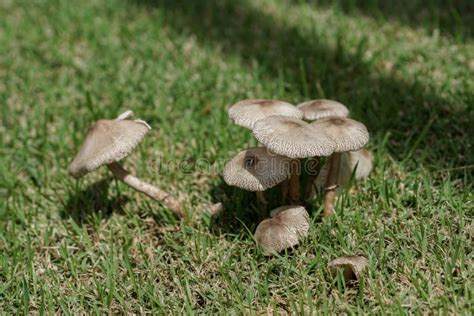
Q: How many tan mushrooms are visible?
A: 9